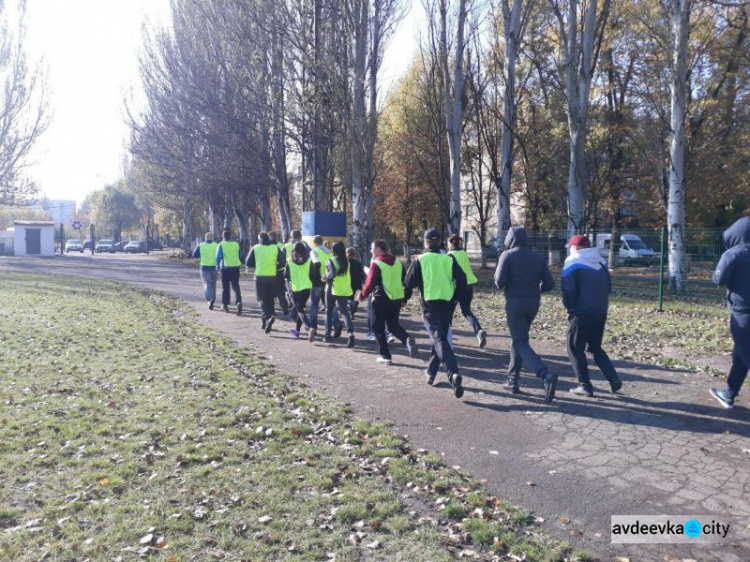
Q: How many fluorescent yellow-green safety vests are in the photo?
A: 11